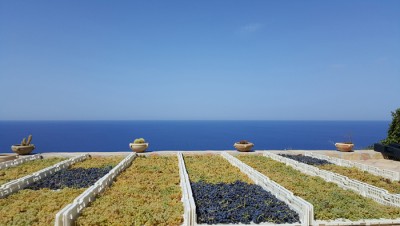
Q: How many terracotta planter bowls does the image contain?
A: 4